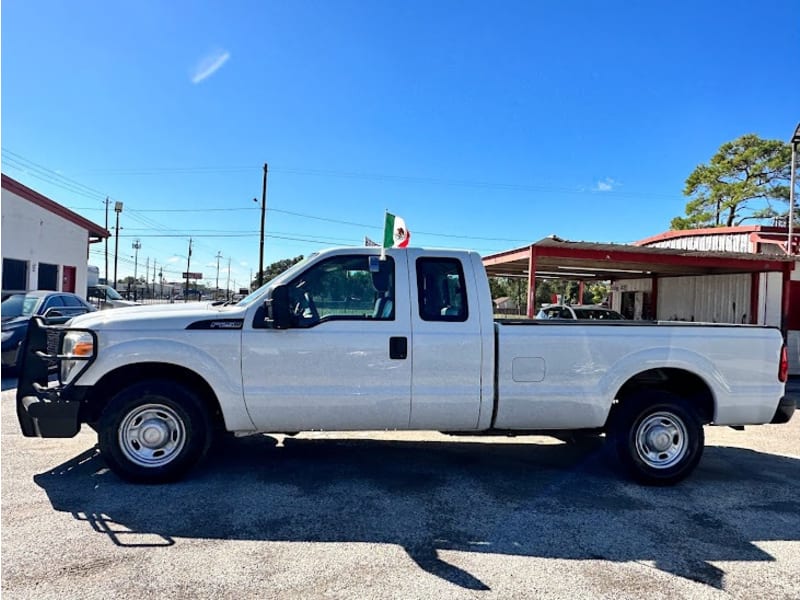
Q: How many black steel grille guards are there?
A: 1